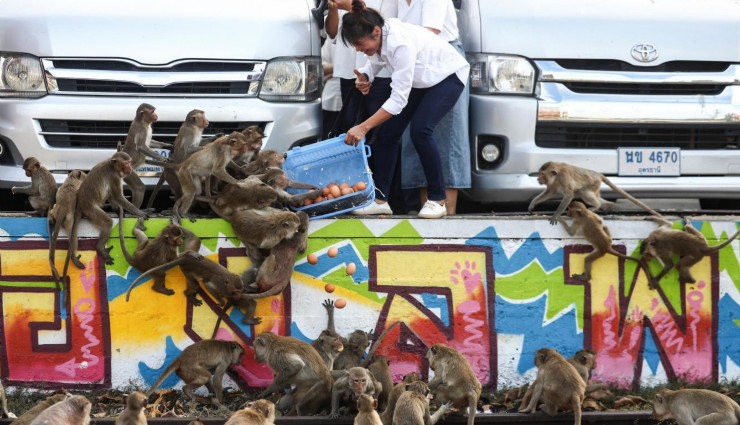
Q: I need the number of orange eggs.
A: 15